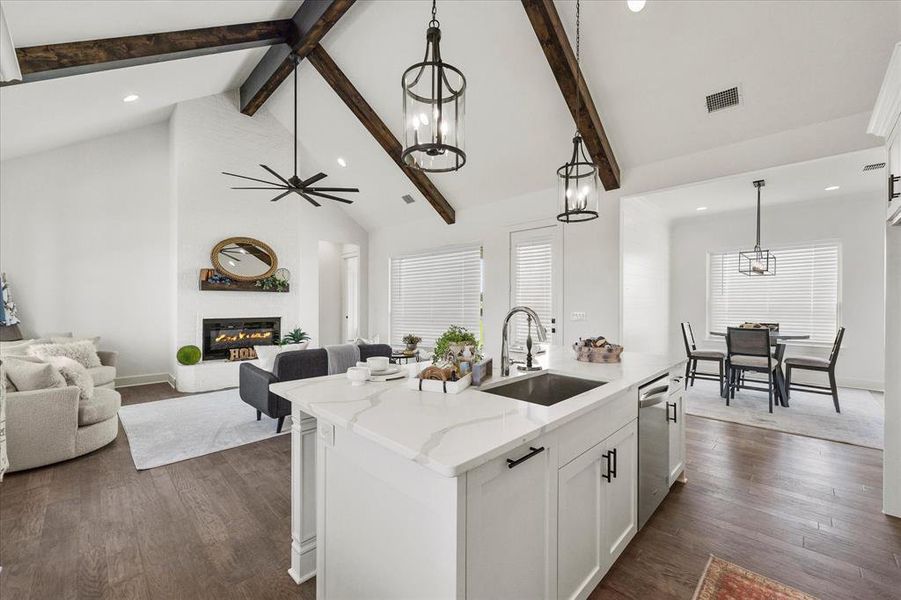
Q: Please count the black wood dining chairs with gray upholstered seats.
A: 4